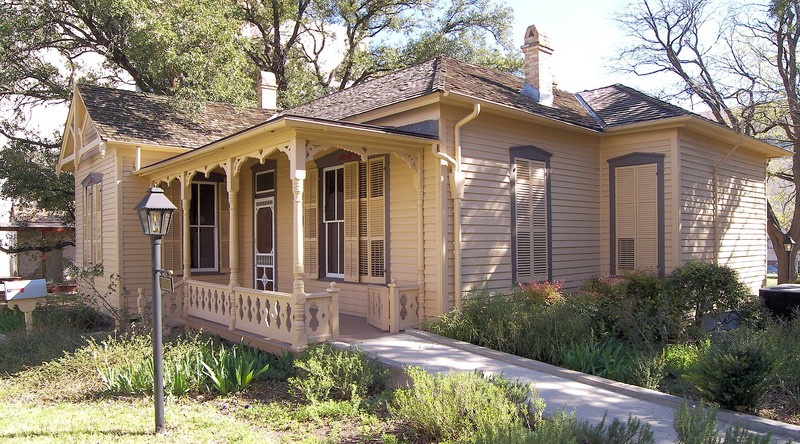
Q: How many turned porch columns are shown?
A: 4